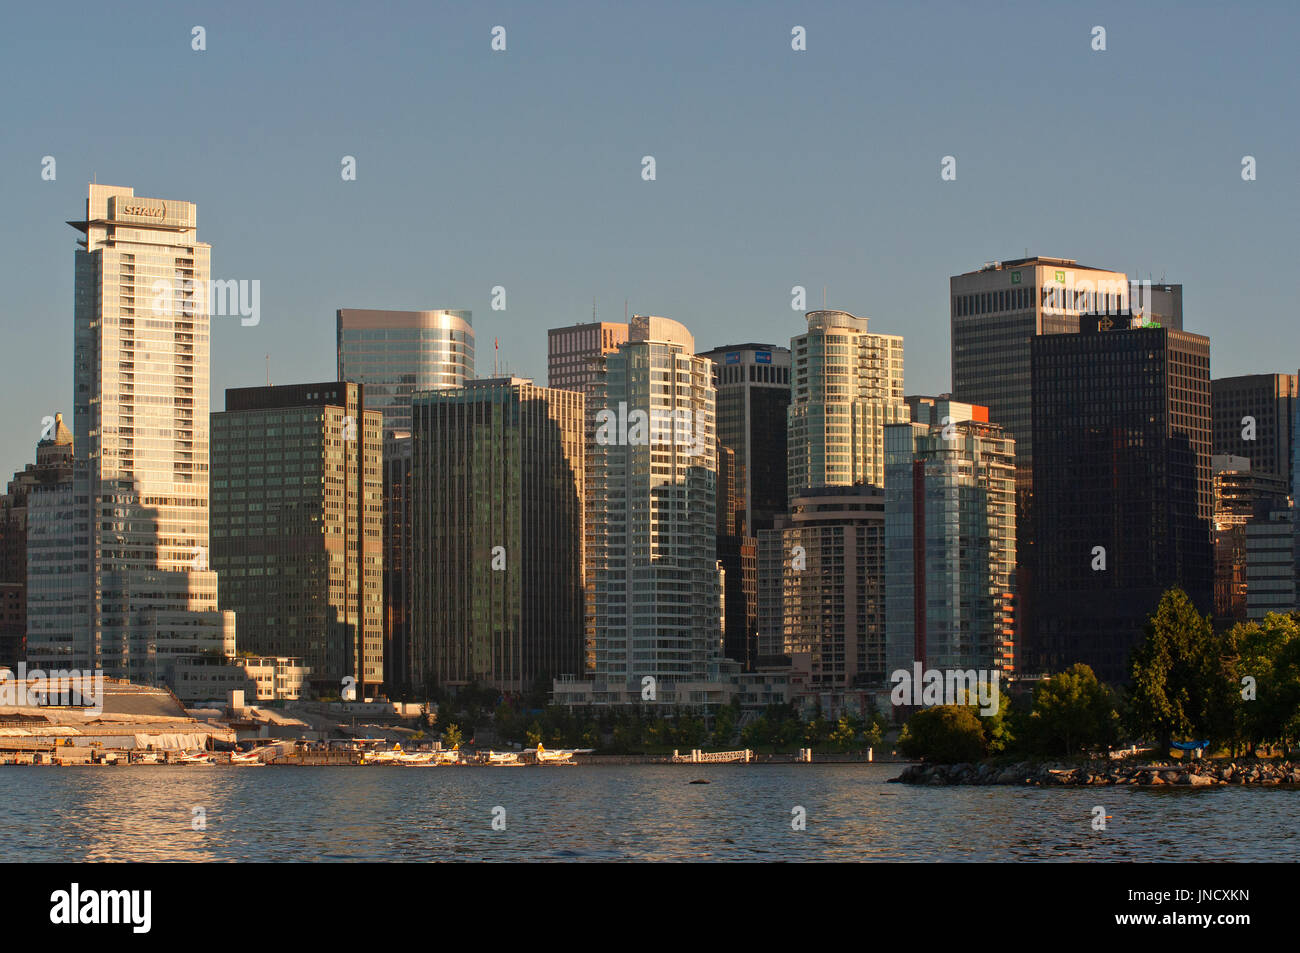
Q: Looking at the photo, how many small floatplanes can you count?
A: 7